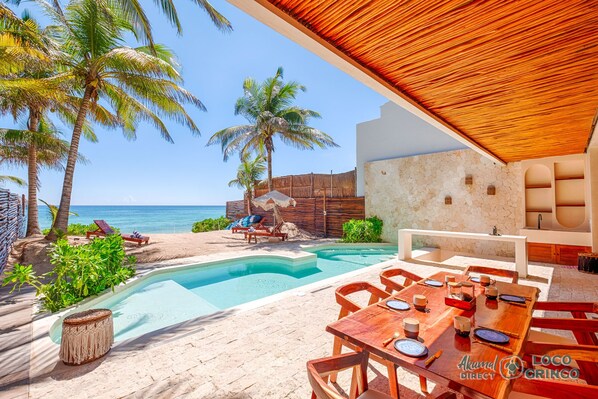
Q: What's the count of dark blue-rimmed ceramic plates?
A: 6